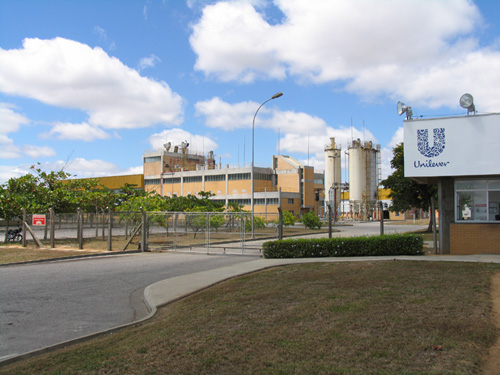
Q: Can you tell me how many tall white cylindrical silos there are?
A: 3